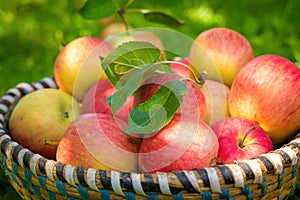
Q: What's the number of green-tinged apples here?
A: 1